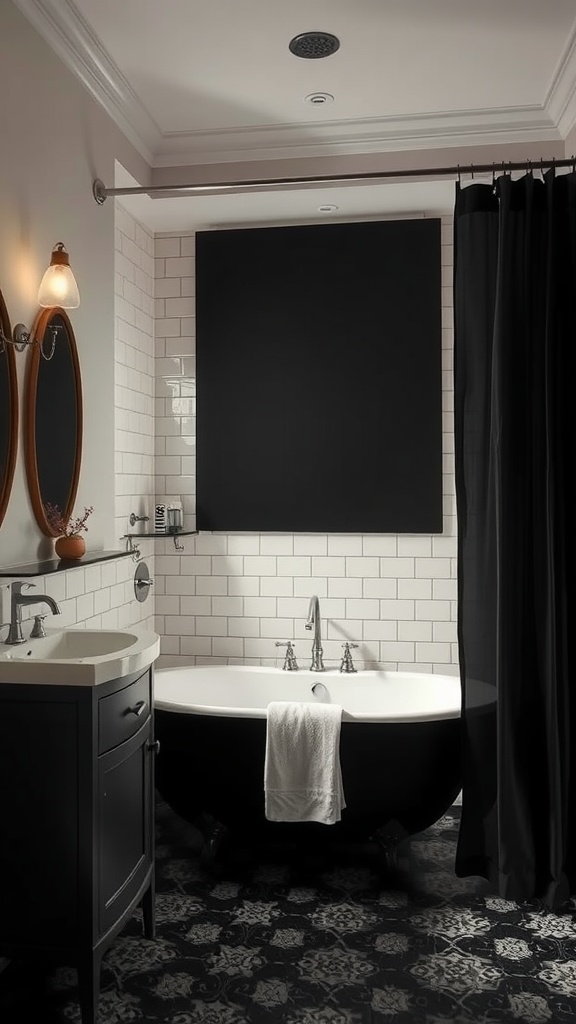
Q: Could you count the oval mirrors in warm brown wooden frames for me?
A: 2